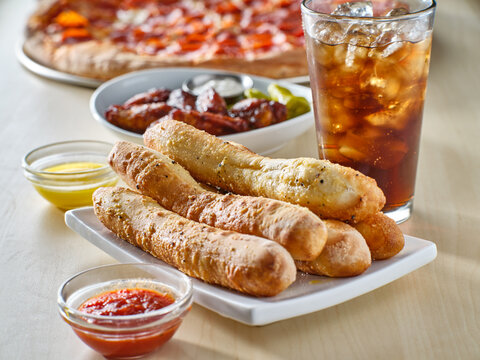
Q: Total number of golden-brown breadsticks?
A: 5